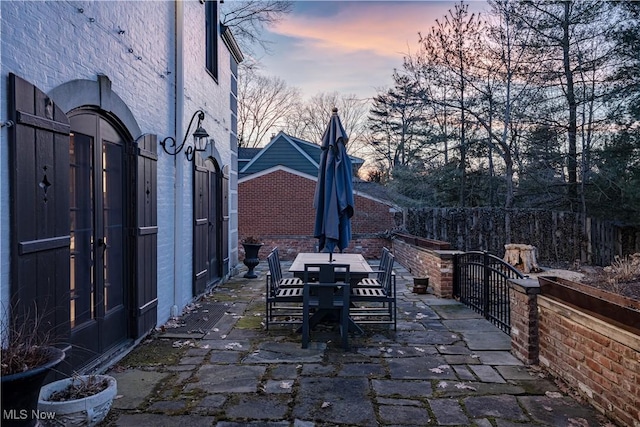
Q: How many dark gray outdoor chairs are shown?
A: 5